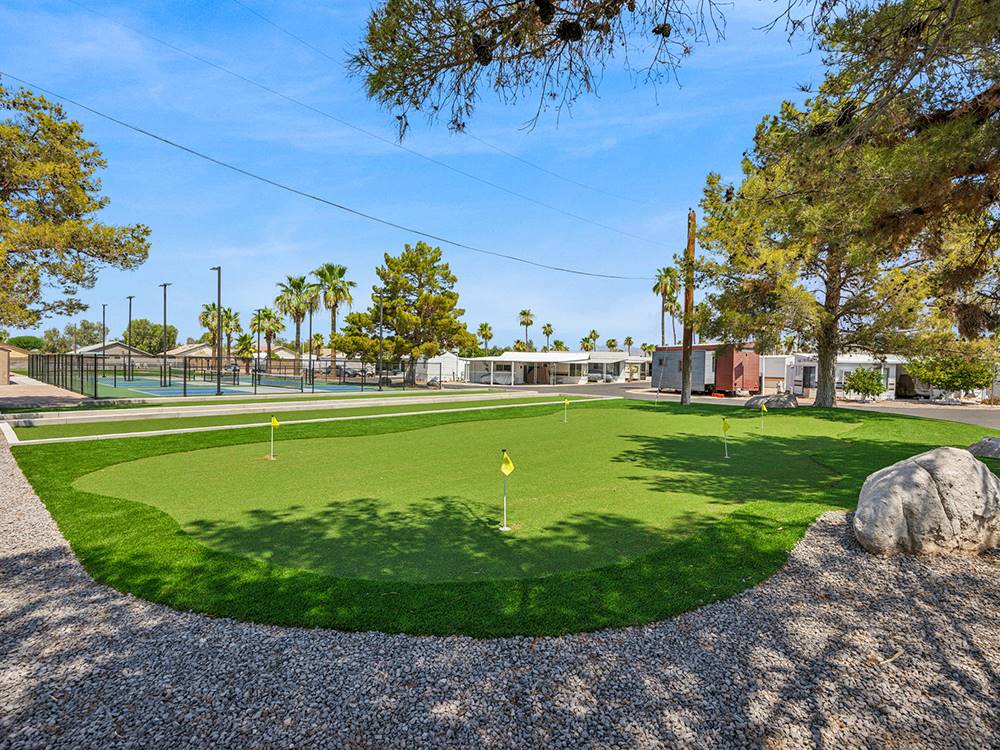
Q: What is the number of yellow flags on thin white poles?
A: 5